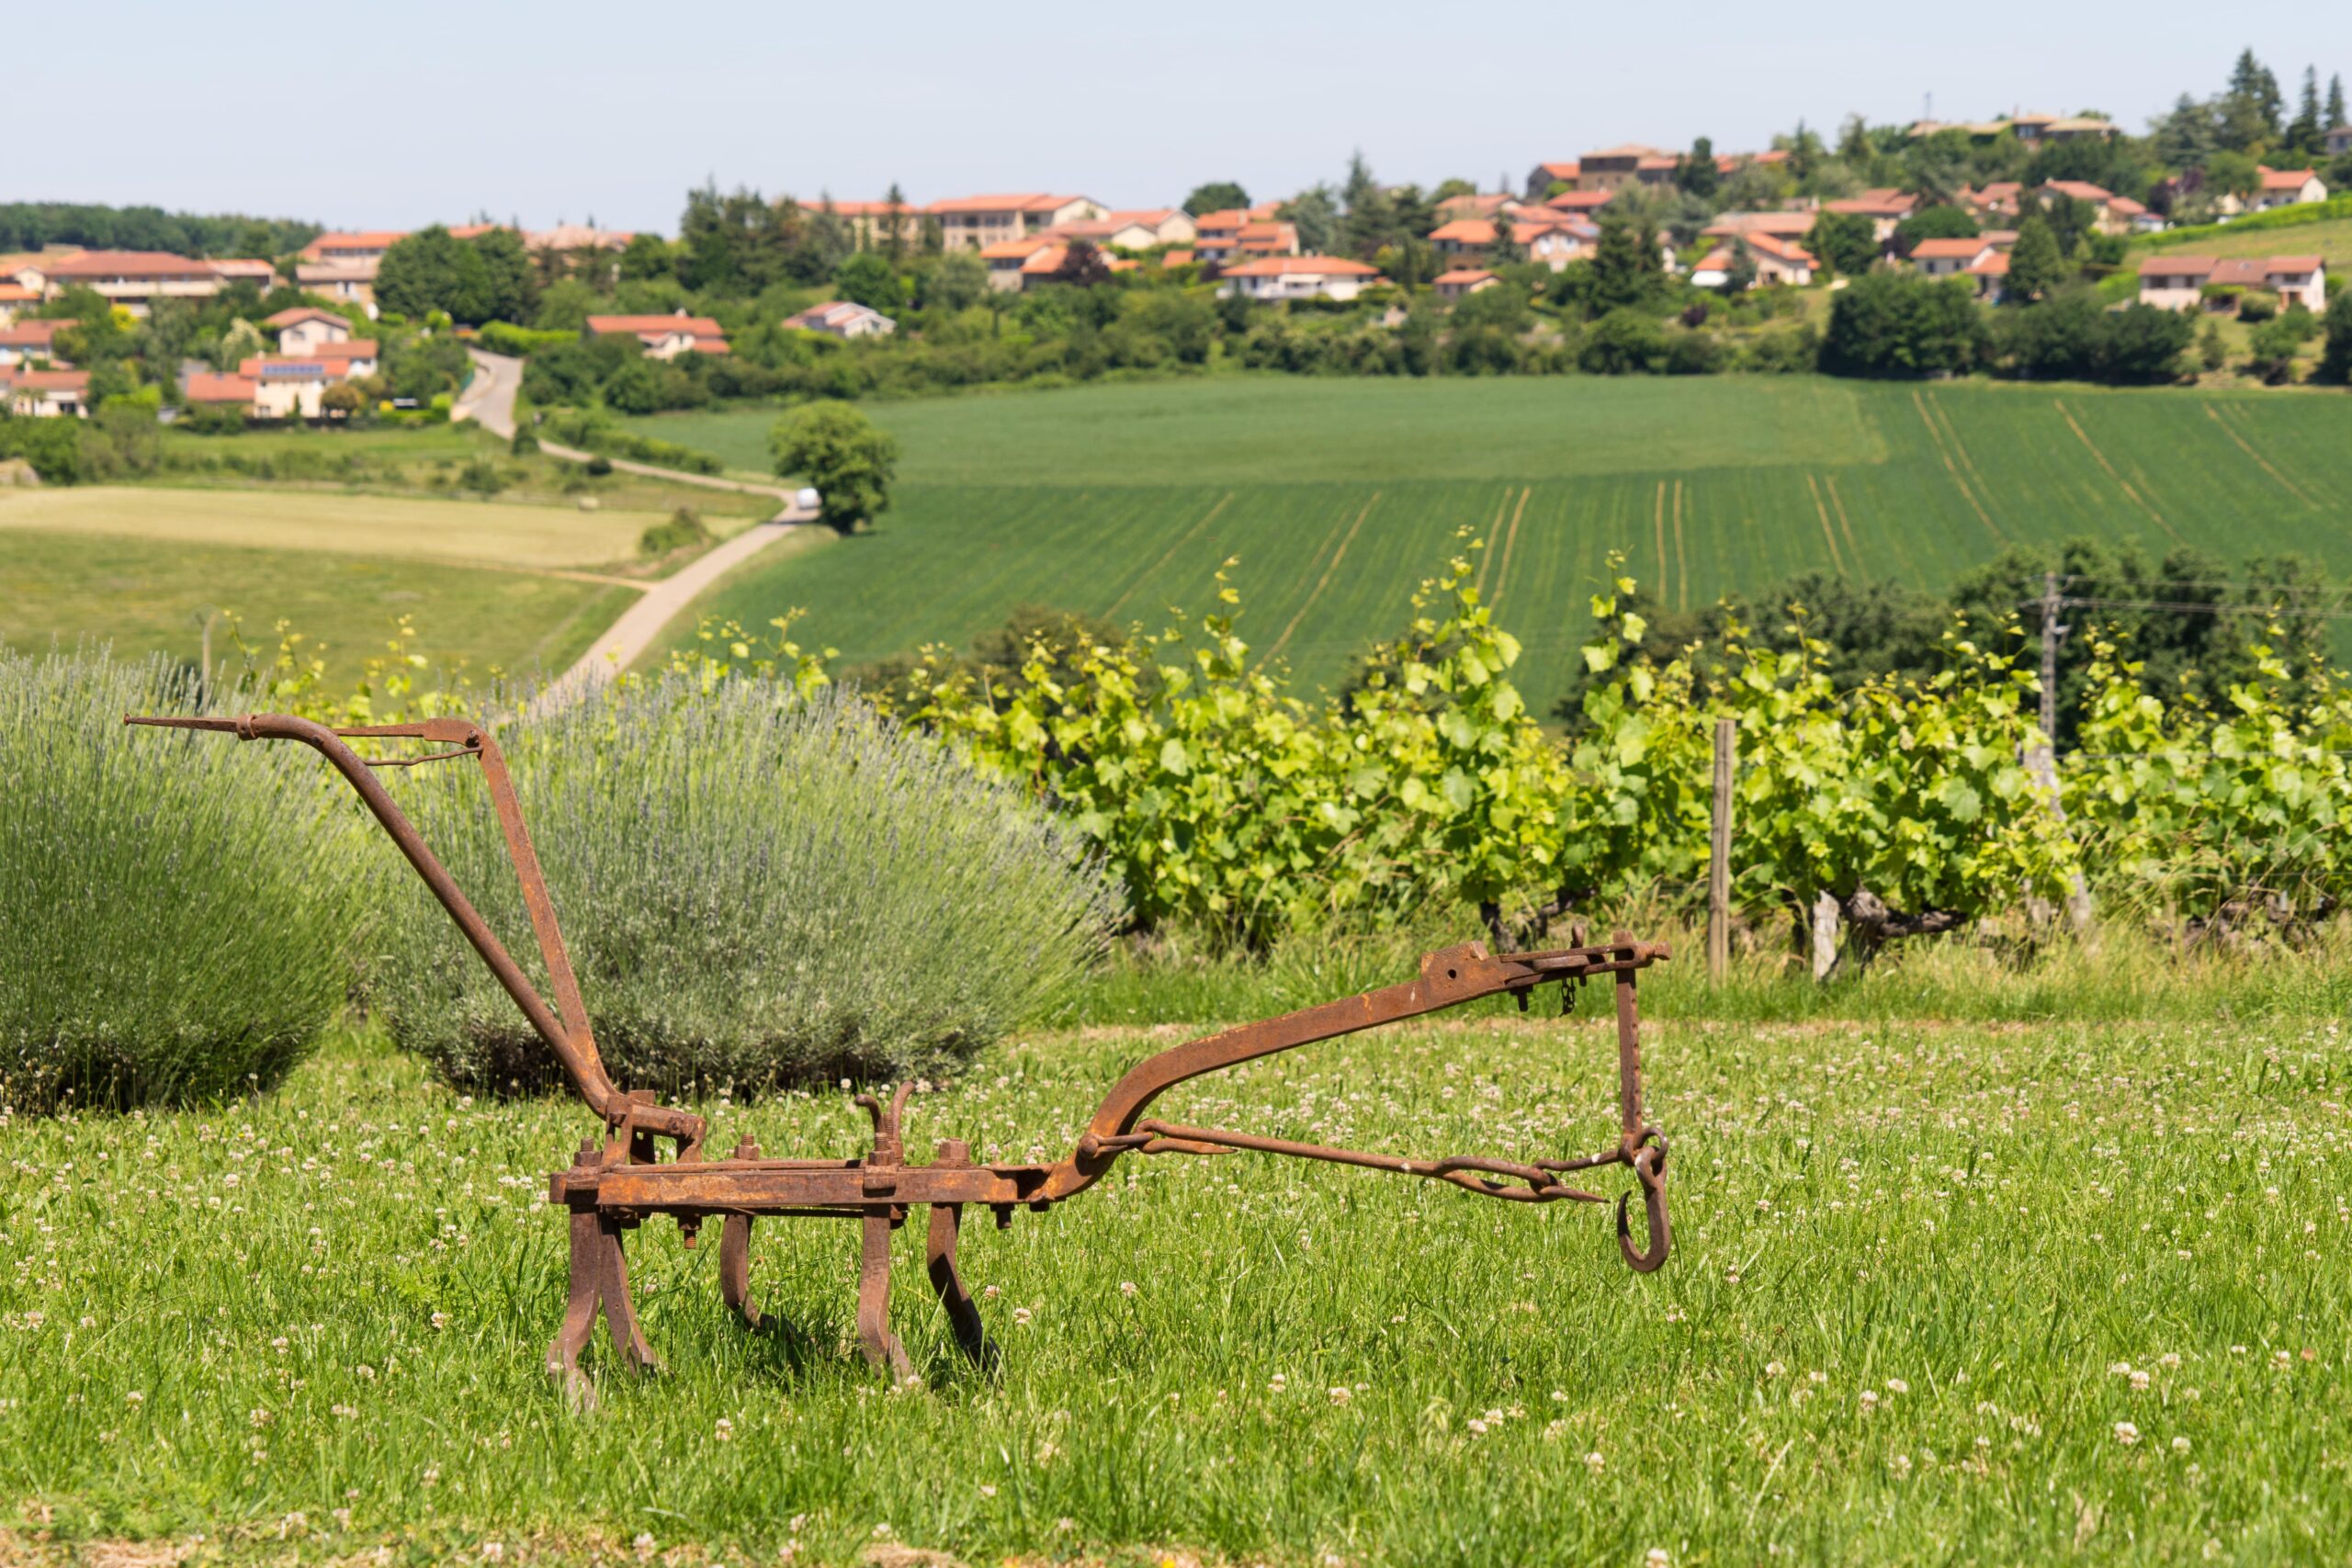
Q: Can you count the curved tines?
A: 5